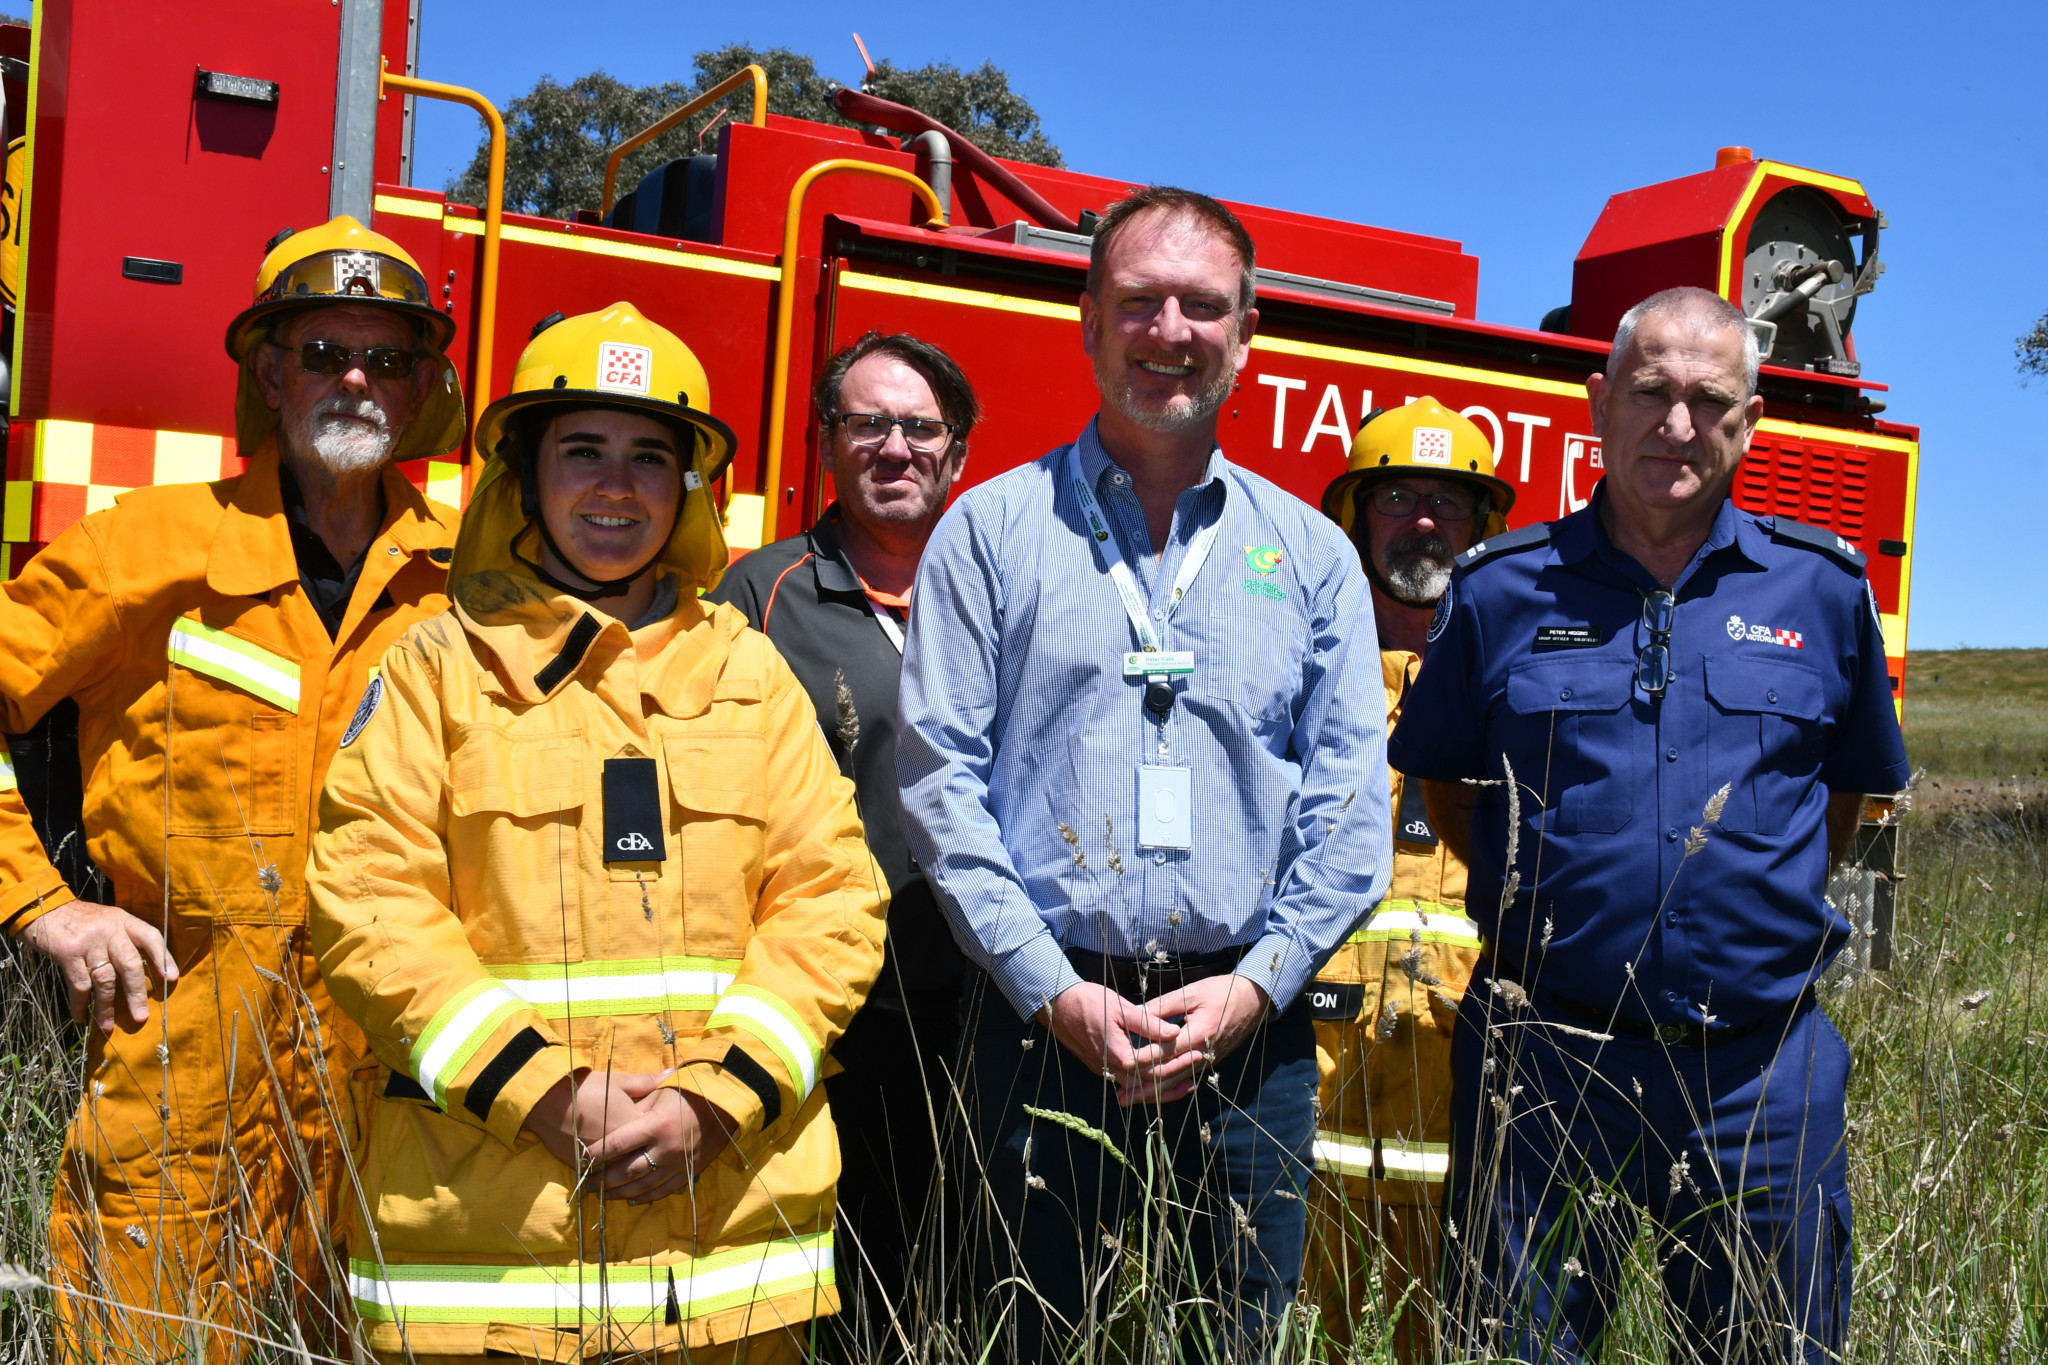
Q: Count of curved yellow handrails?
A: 3